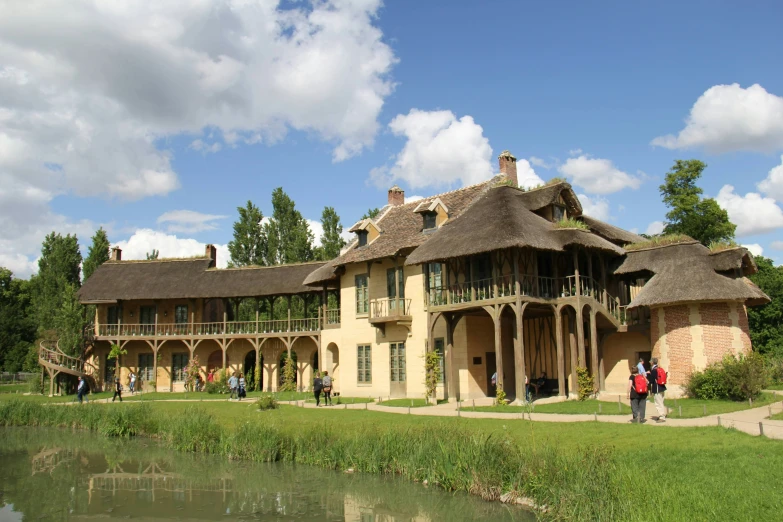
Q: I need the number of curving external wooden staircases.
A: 1